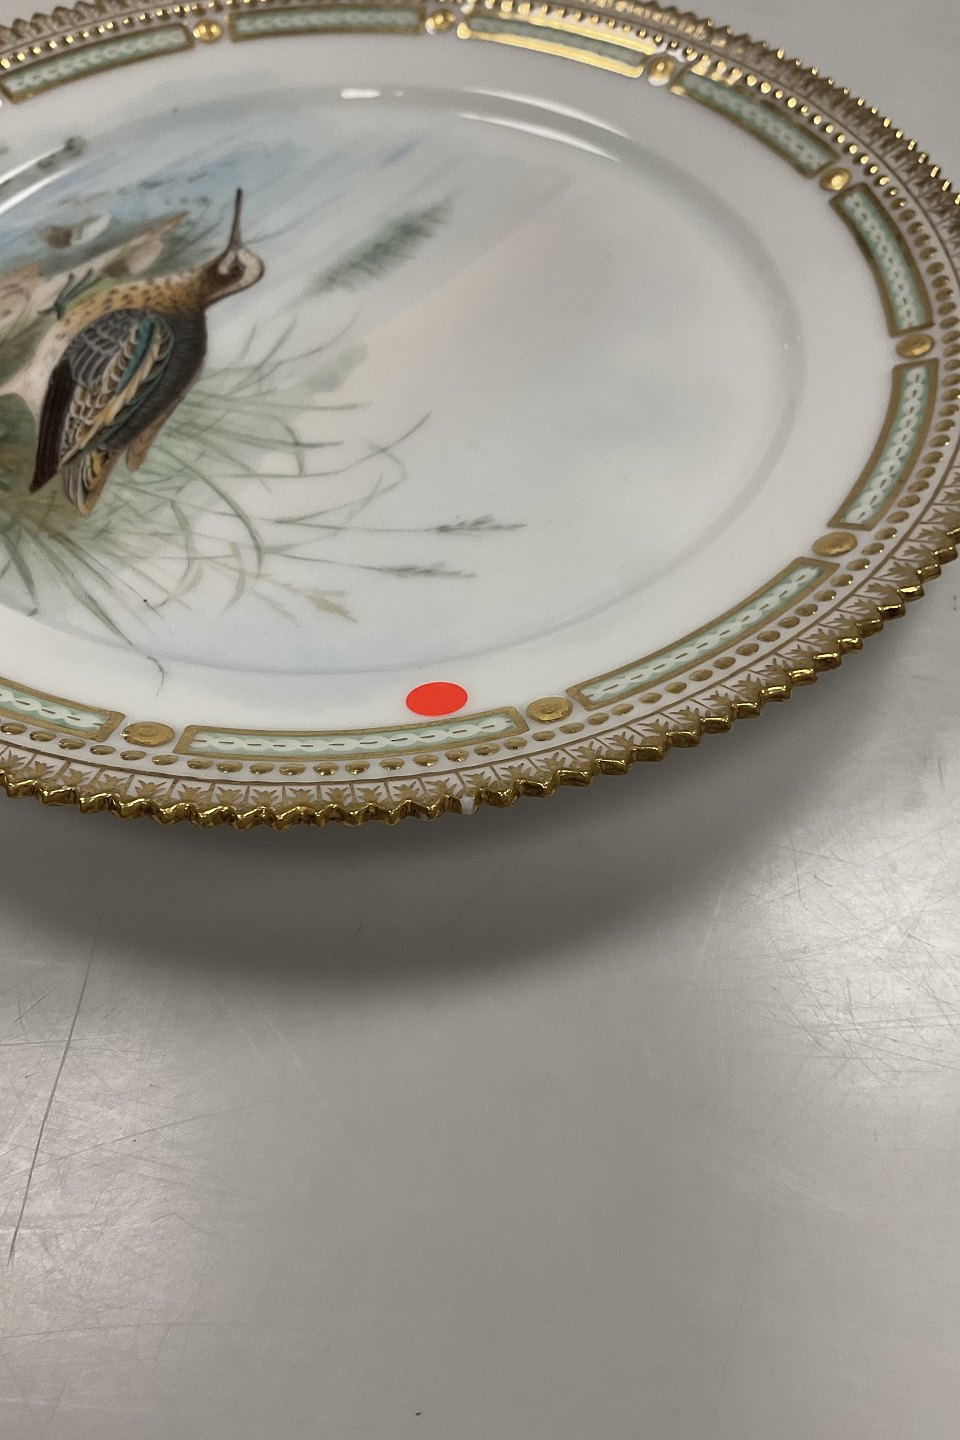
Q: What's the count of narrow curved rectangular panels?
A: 9